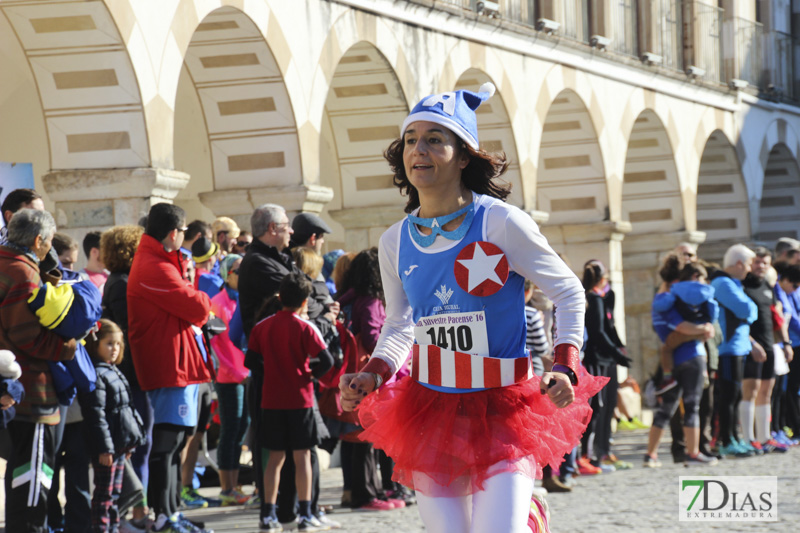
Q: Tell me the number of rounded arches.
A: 8